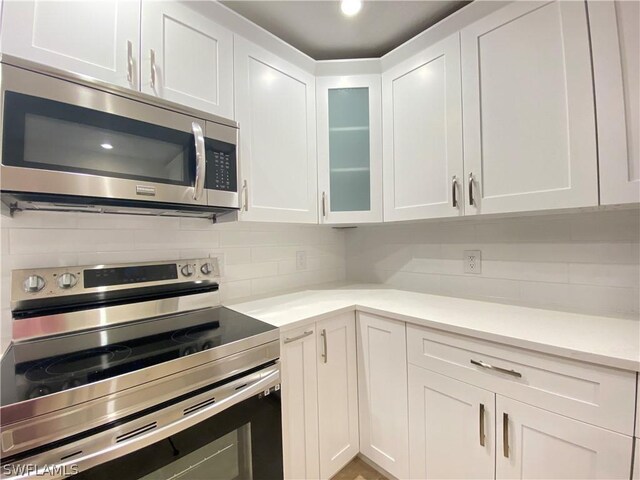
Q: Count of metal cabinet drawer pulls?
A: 11